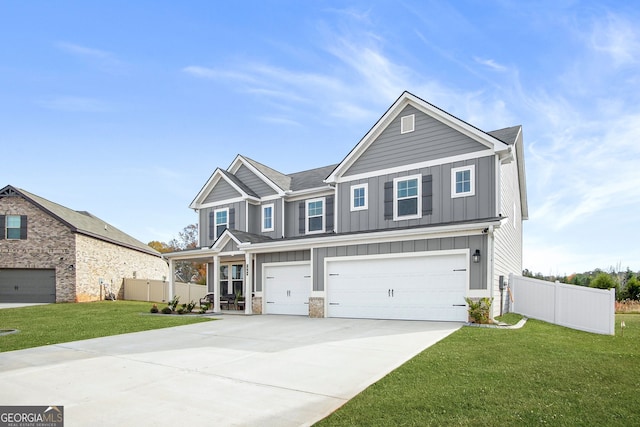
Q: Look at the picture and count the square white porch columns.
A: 3